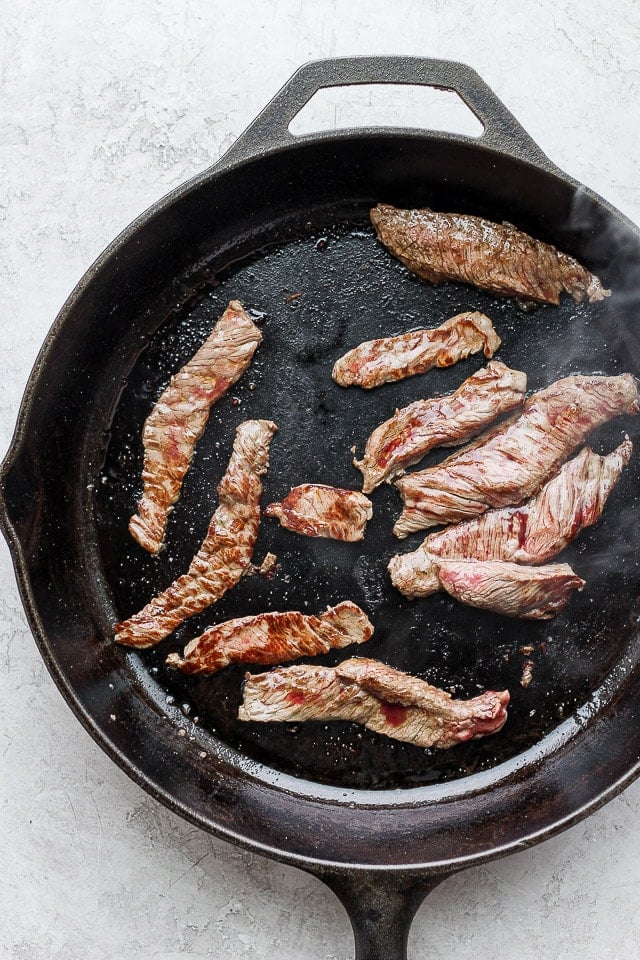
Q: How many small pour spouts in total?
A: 1